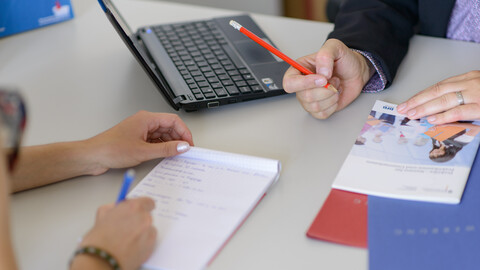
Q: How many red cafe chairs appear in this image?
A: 0